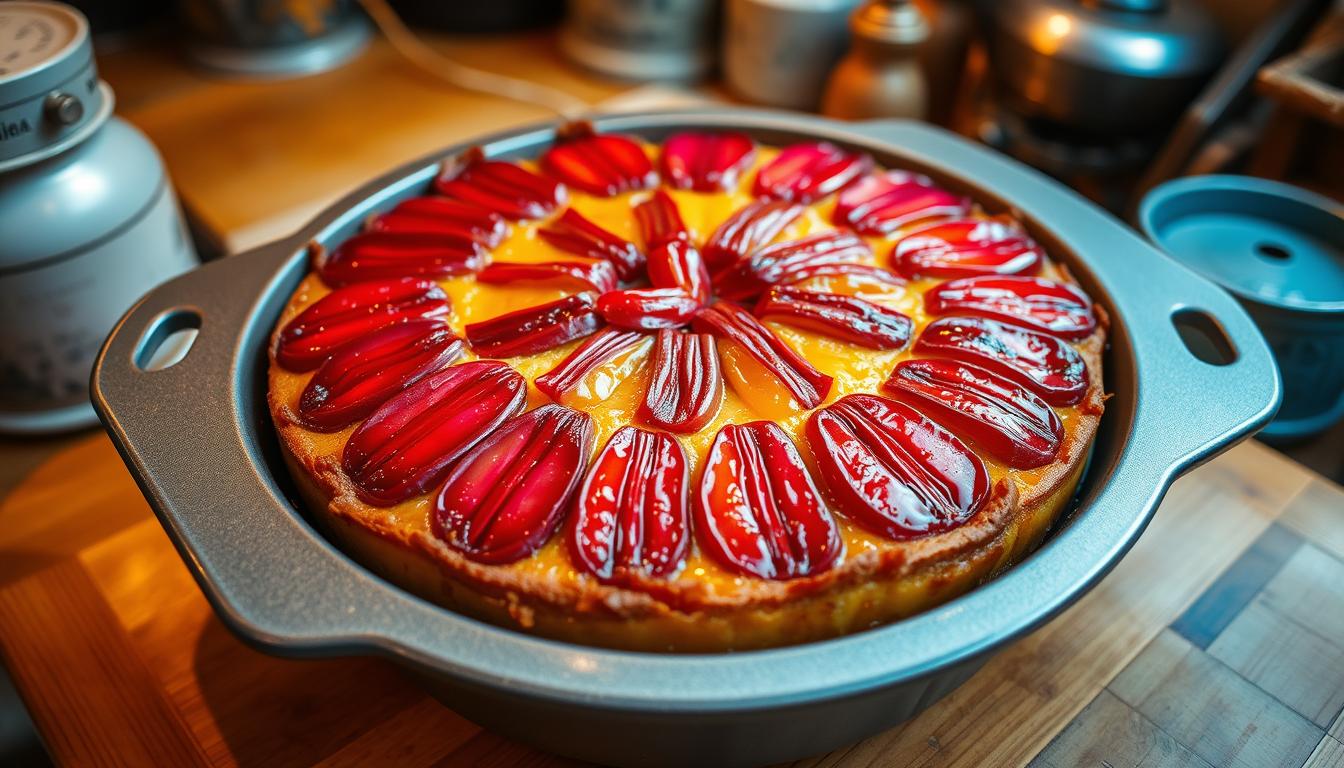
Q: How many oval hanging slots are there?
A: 2